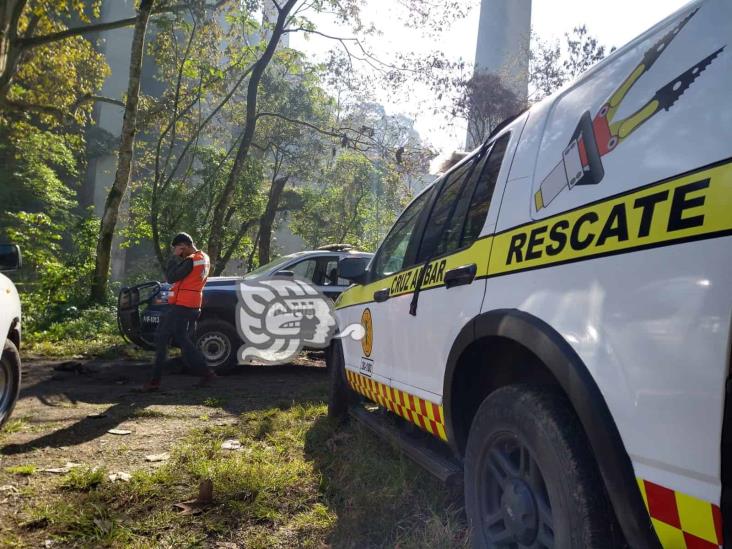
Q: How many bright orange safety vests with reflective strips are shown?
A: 1